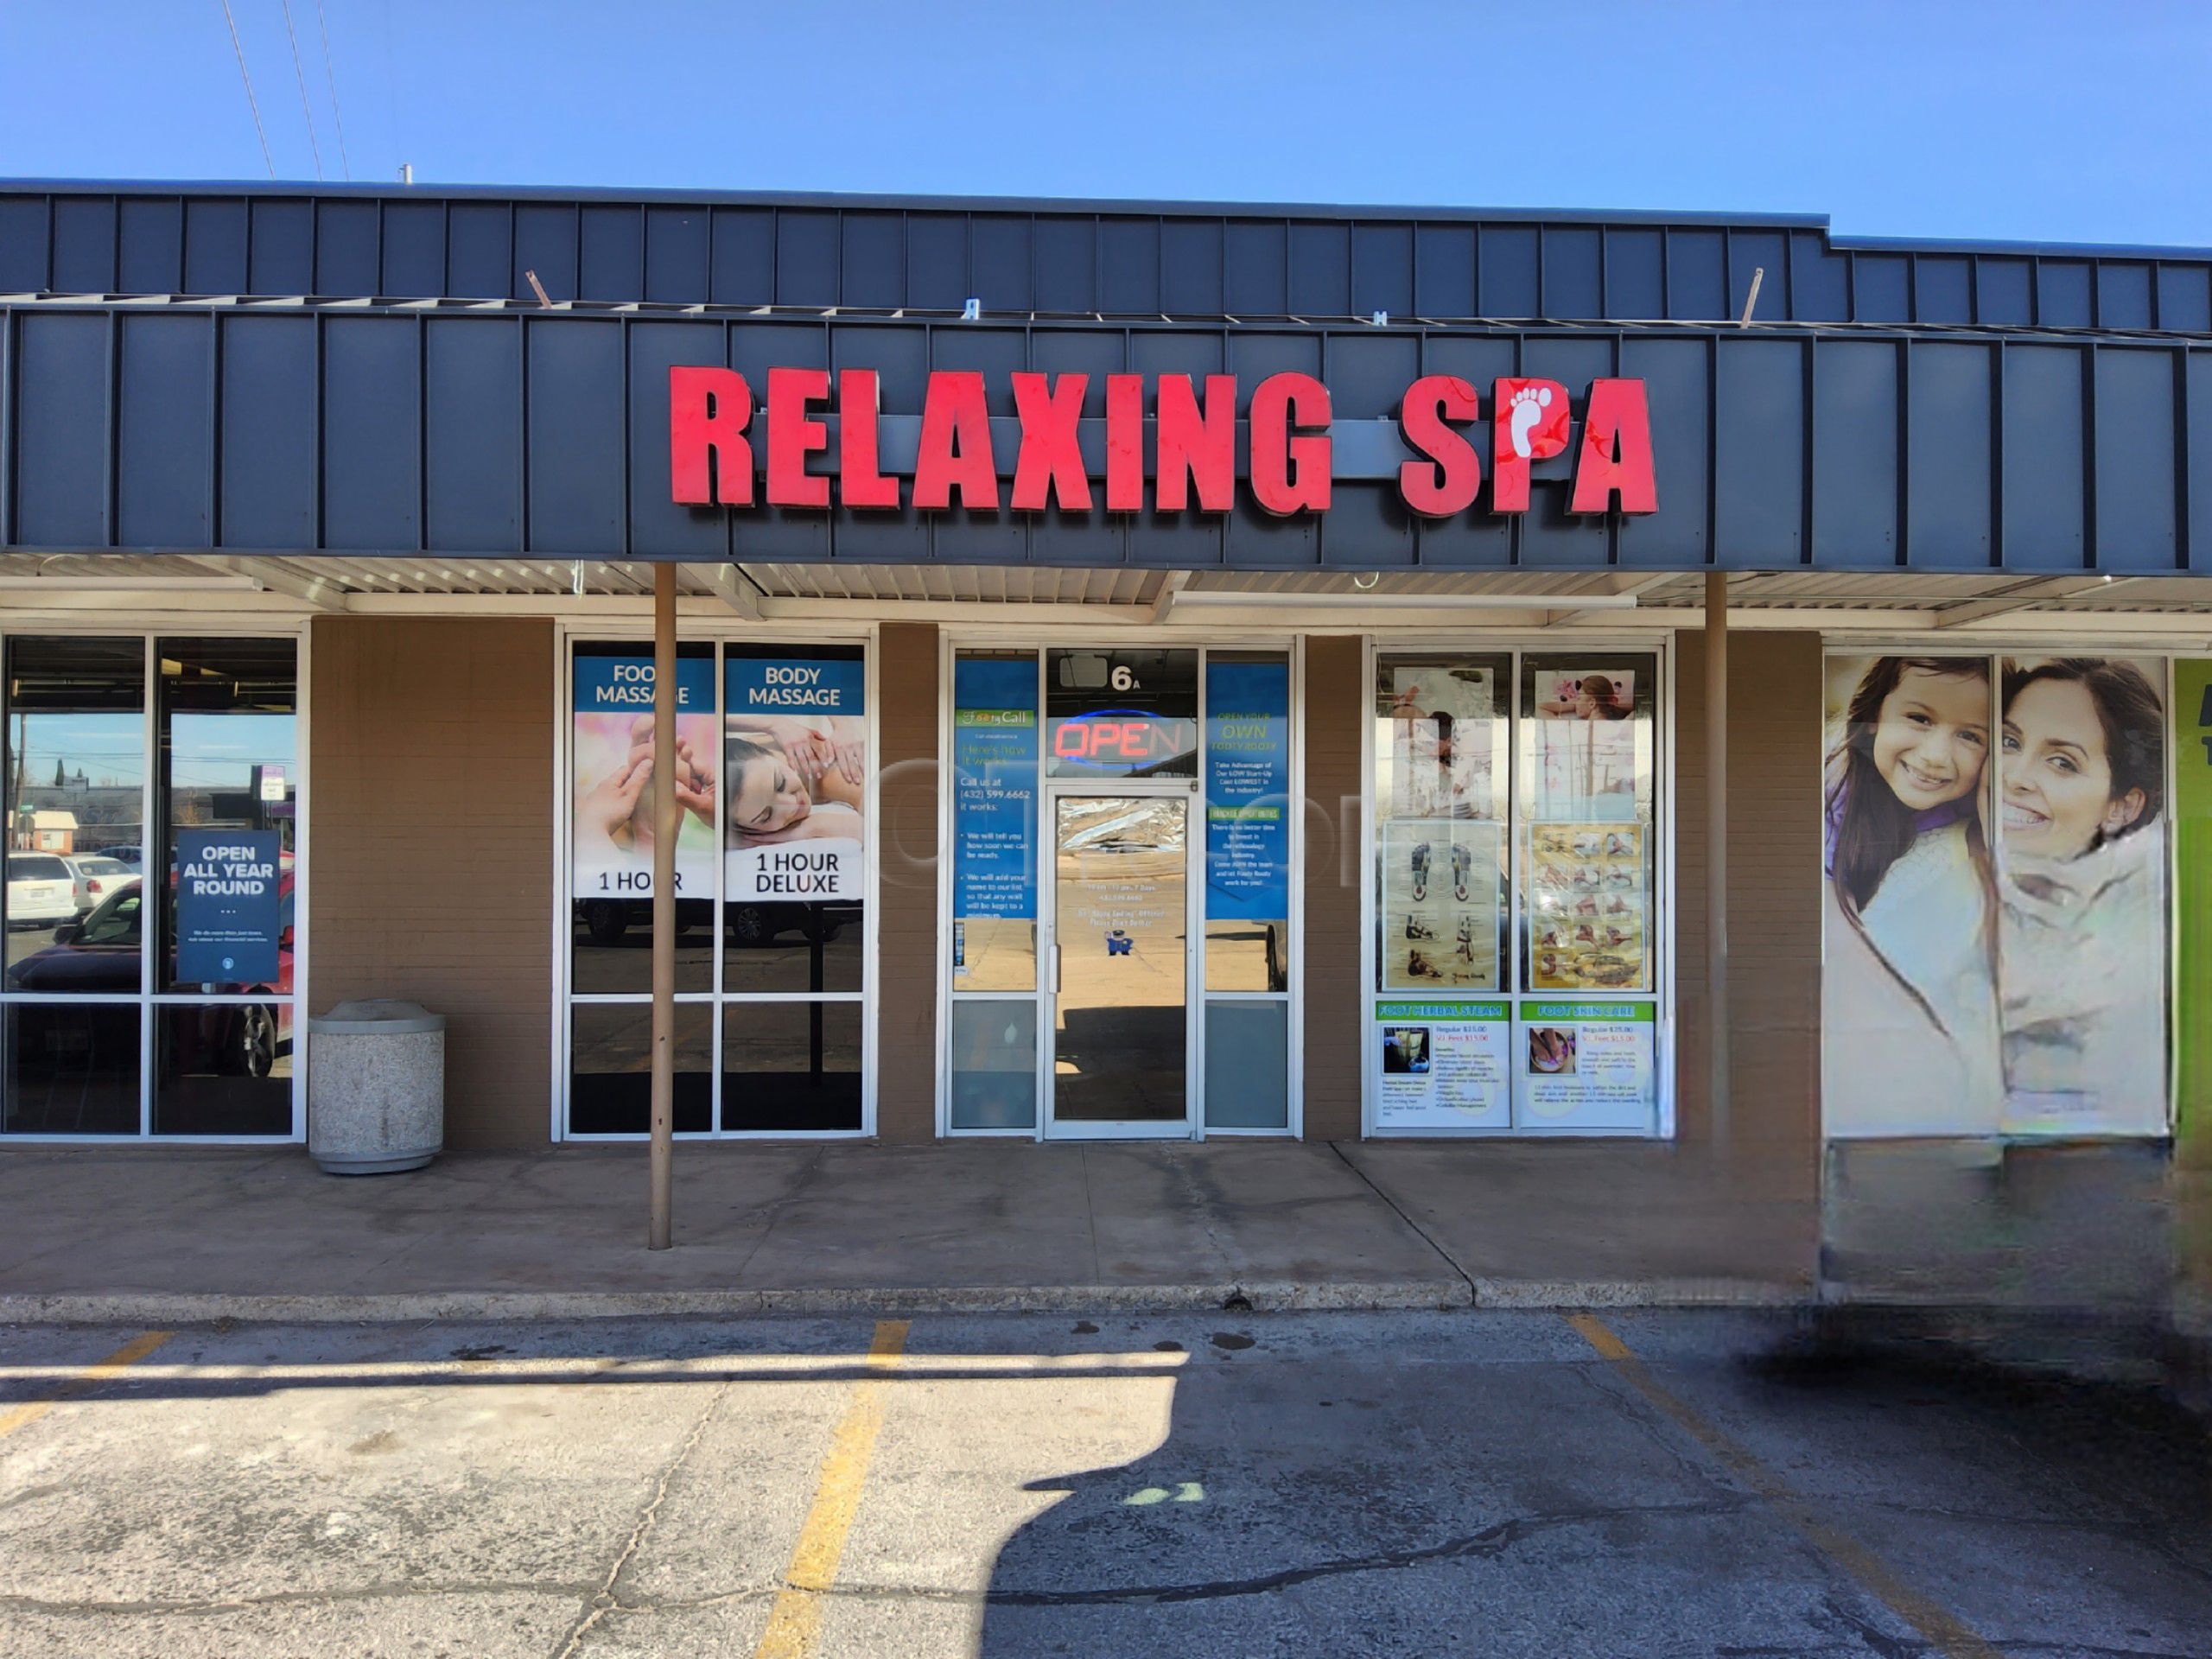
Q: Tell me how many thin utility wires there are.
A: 3